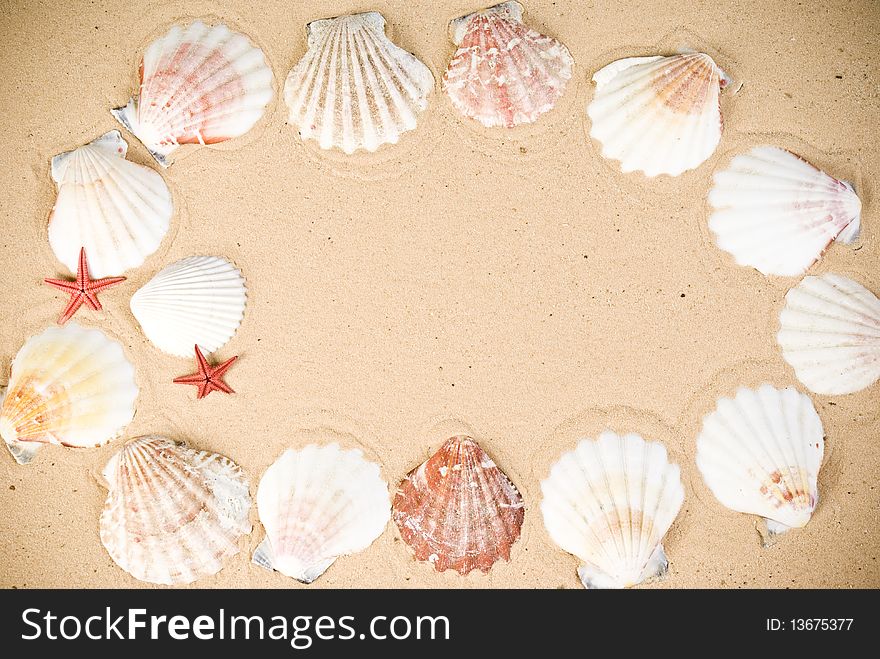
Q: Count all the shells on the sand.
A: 14